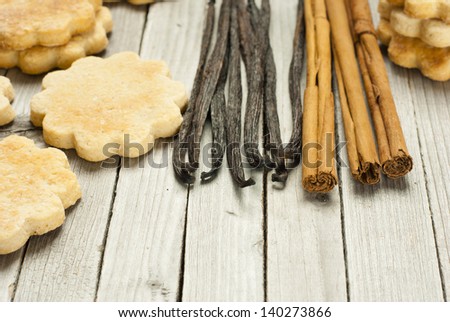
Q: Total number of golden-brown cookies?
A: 8